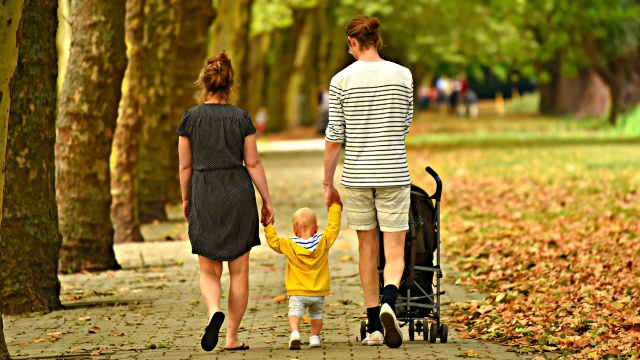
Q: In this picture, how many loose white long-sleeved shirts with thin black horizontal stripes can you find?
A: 1